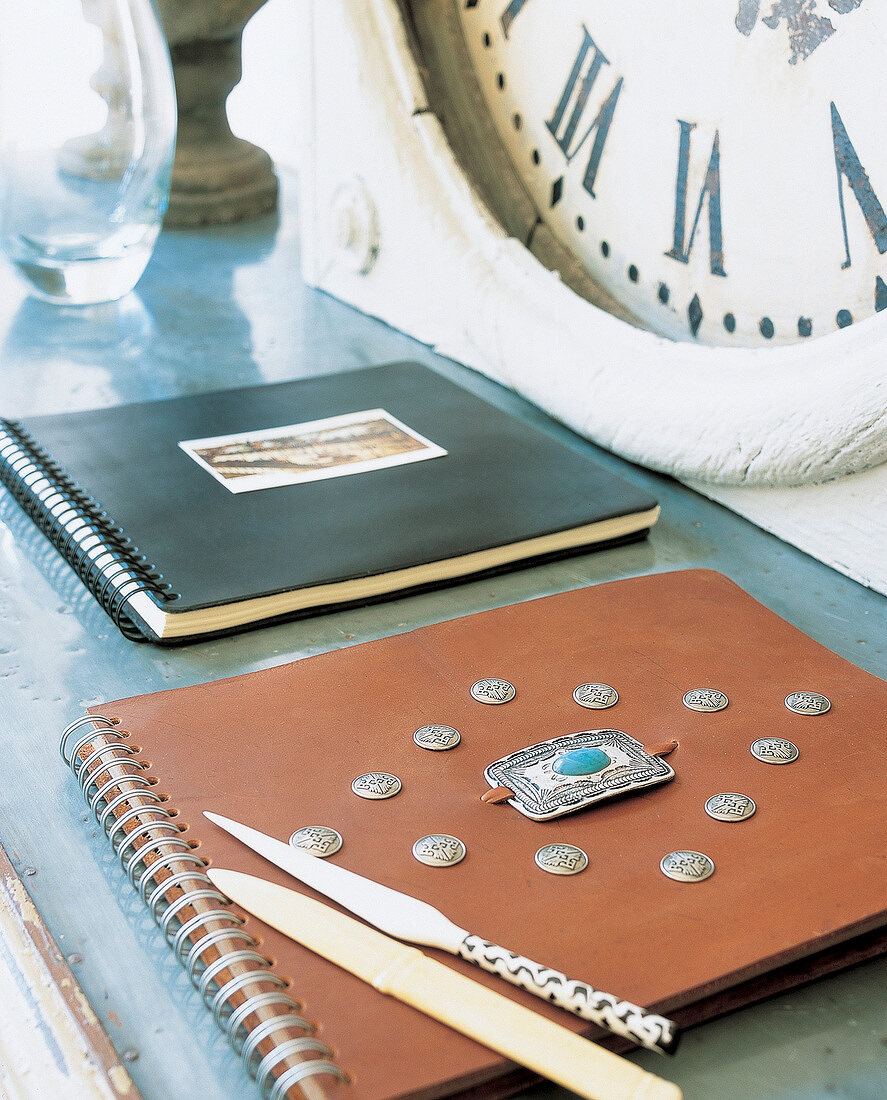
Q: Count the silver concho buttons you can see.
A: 12